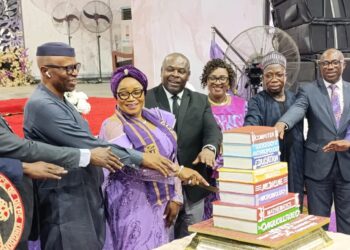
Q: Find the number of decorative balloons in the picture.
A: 0